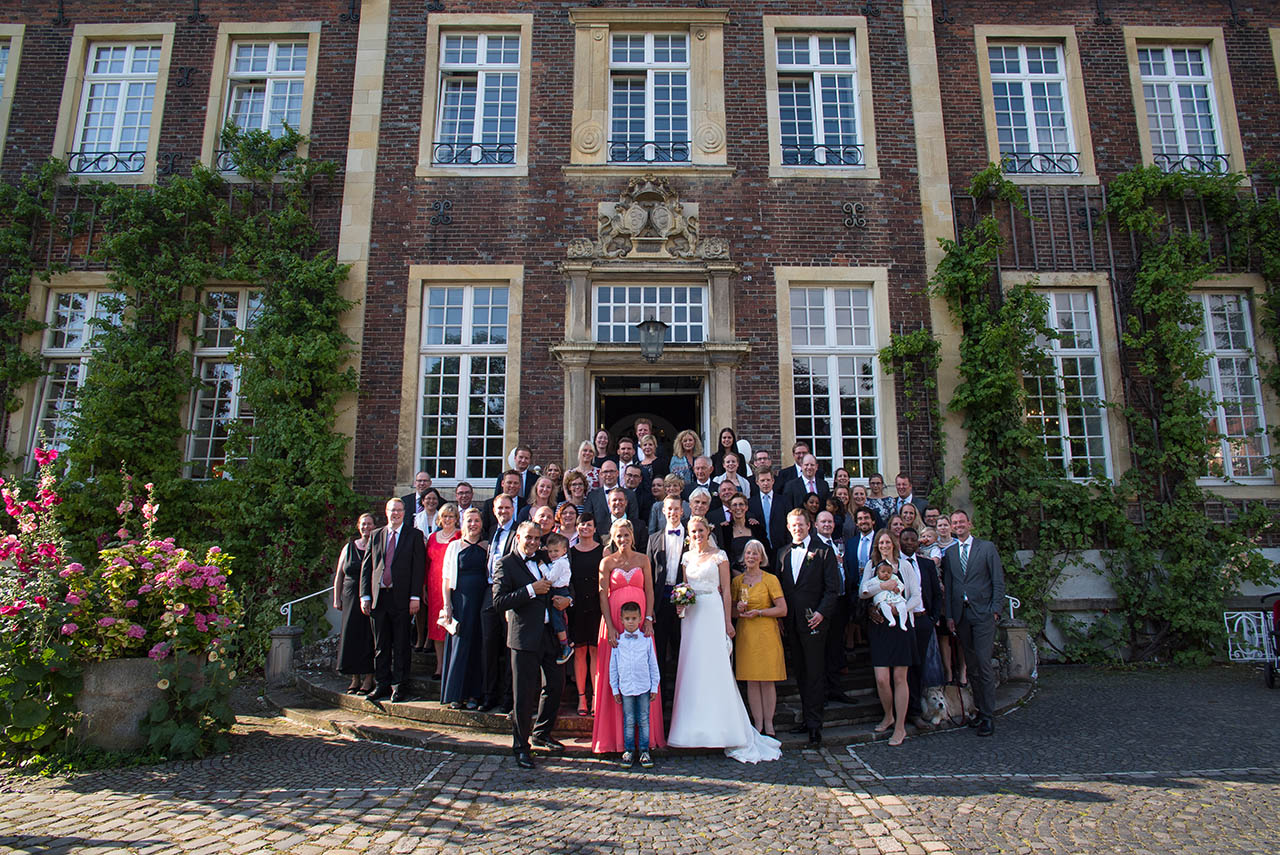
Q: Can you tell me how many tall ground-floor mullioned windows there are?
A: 6